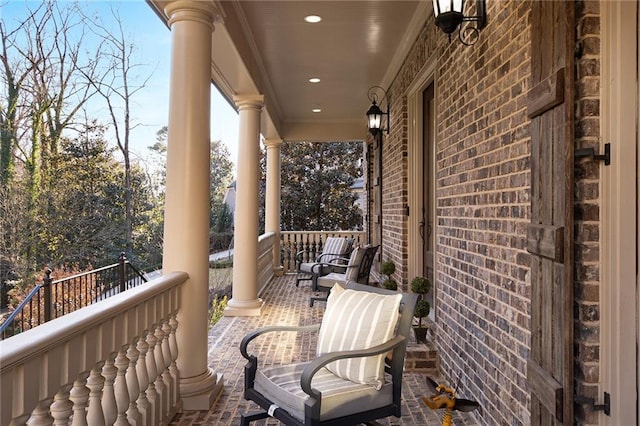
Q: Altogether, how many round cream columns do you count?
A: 3